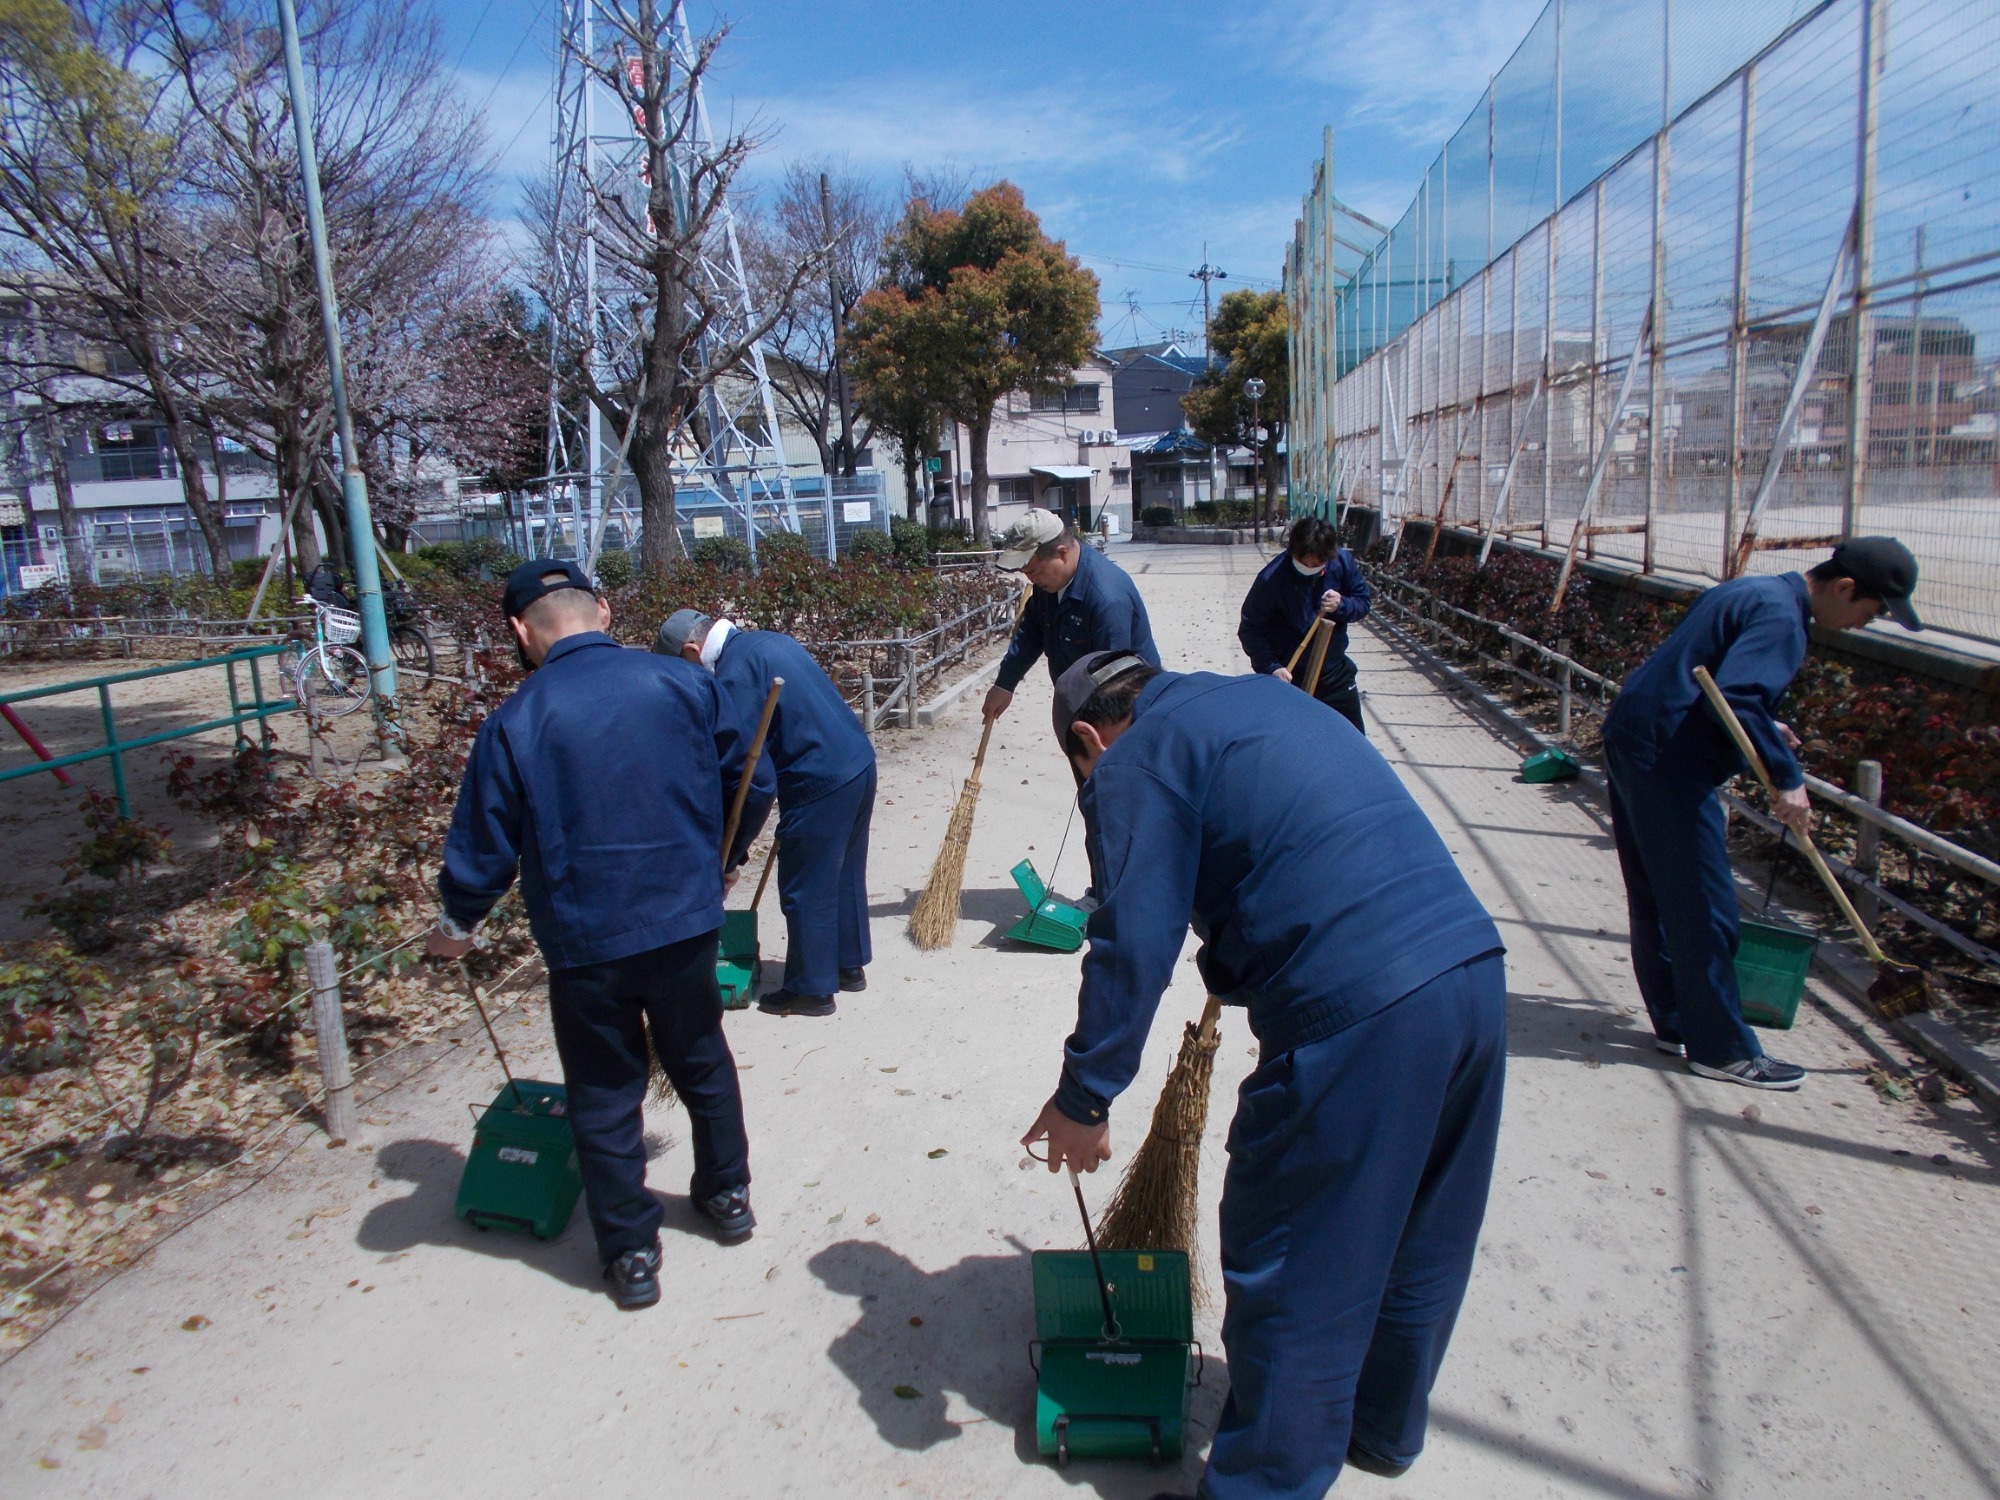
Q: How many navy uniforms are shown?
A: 6